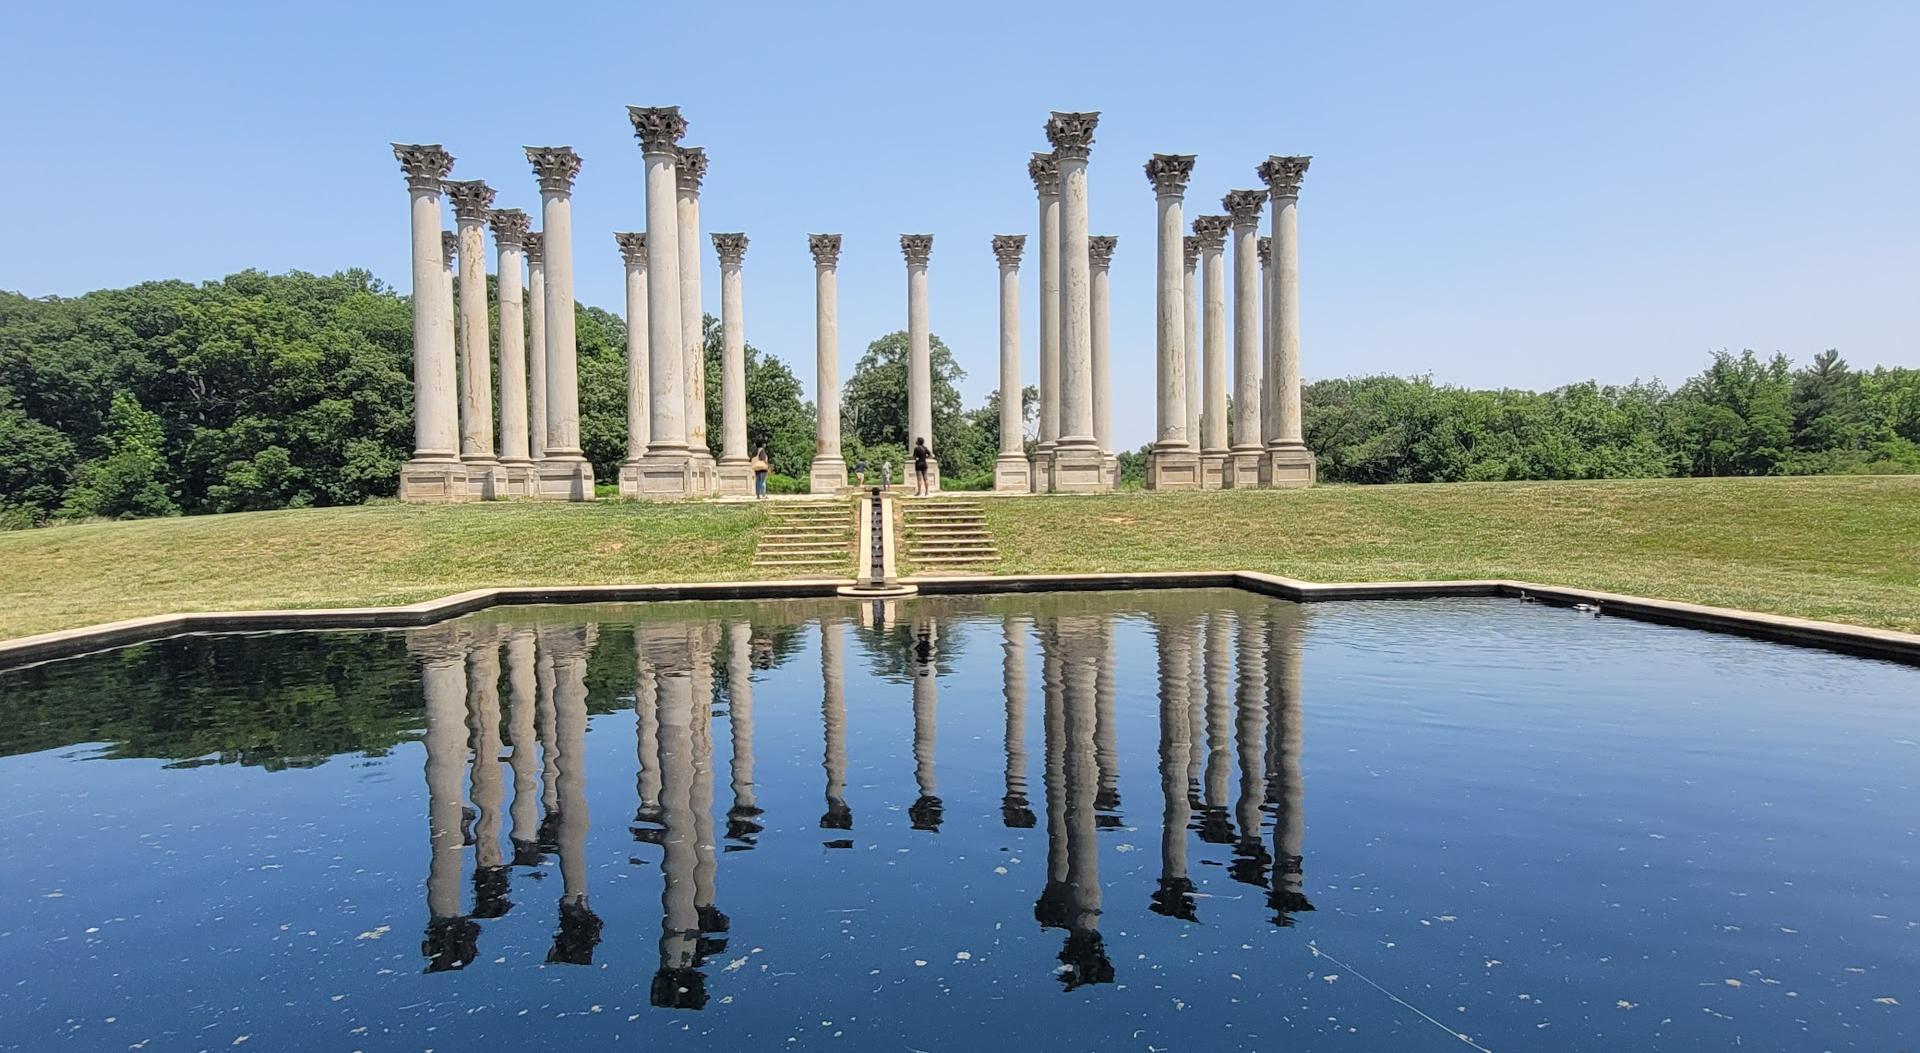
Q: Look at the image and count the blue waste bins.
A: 0